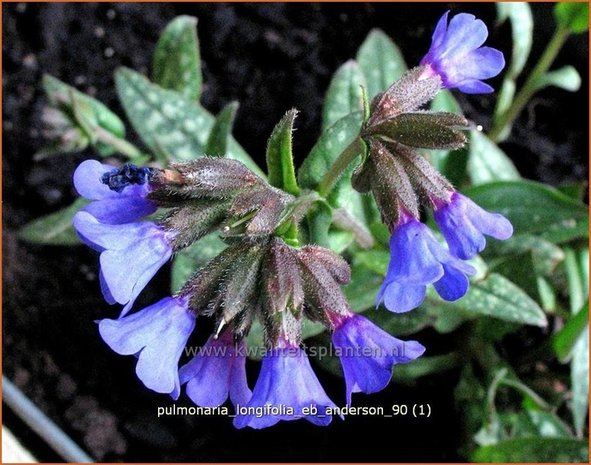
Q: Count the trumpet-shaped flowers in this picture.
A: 9